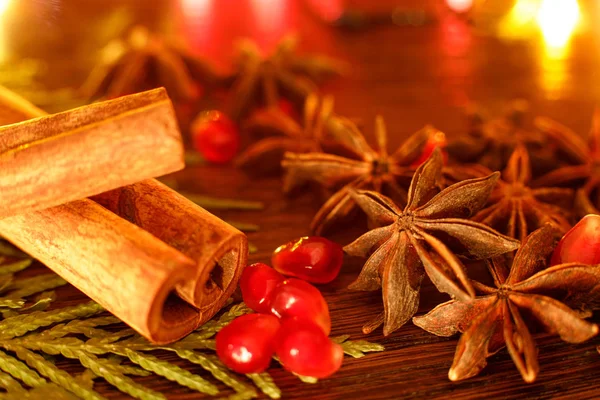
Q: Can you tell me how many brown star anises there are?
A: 9